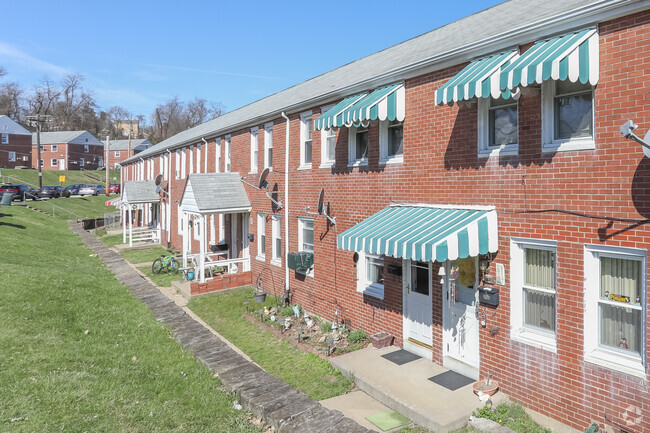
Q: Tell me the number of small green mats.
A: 1